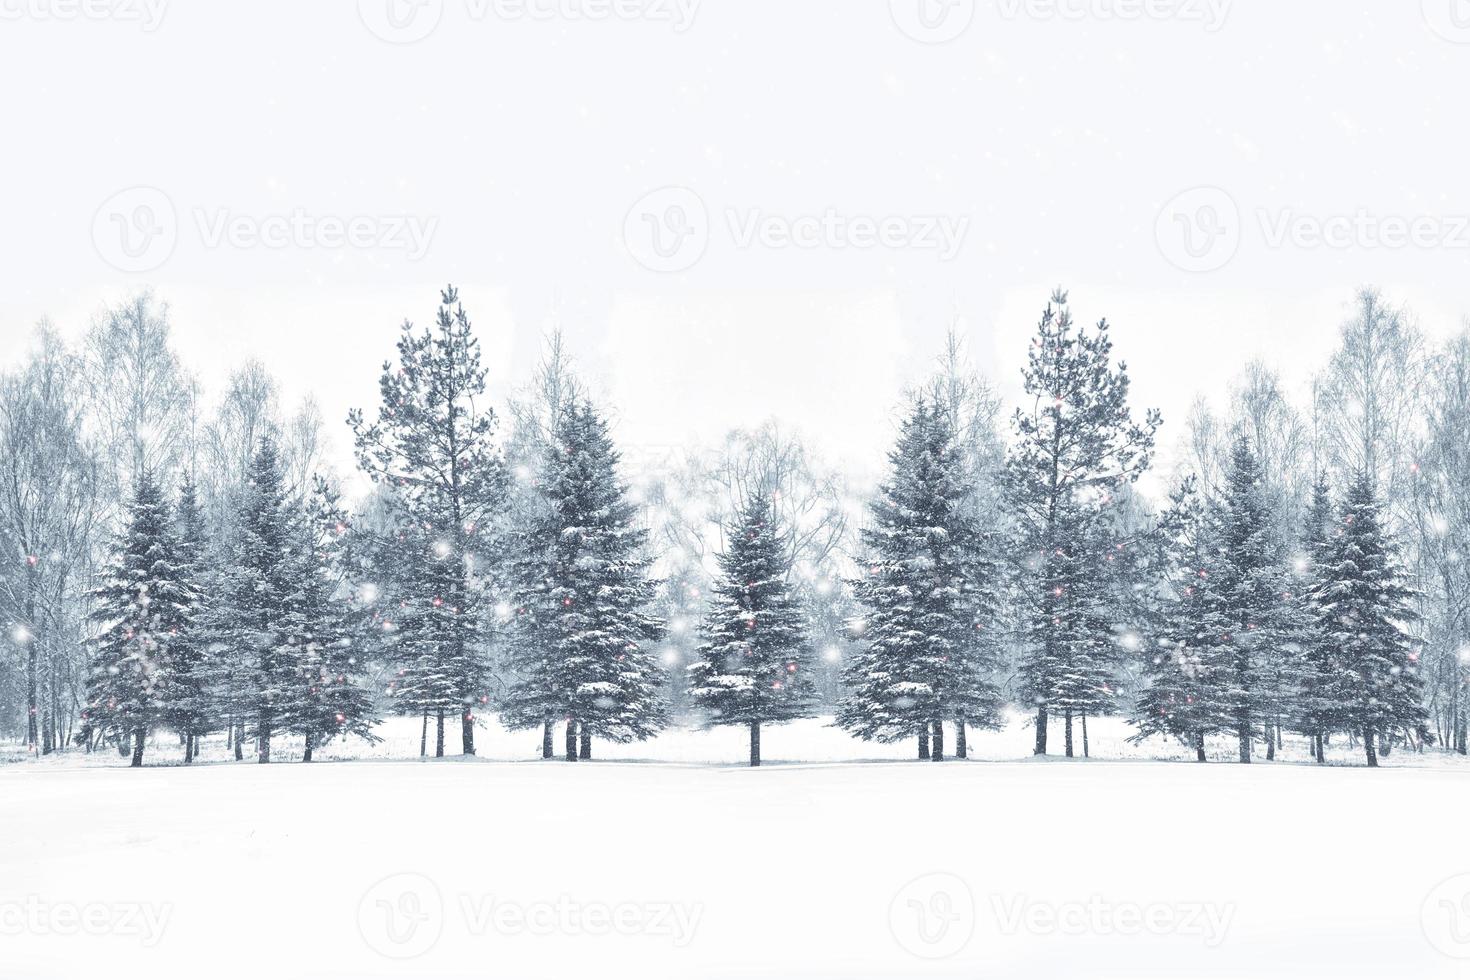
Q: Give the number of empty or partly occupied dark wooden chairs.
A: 0